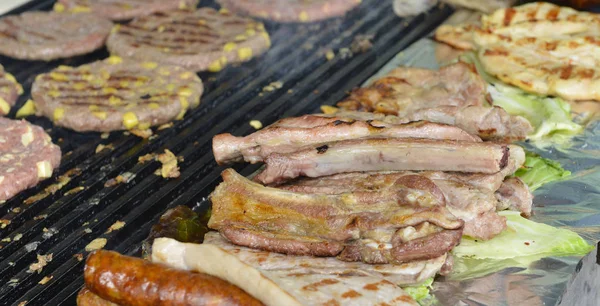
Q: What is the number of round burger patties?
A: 7